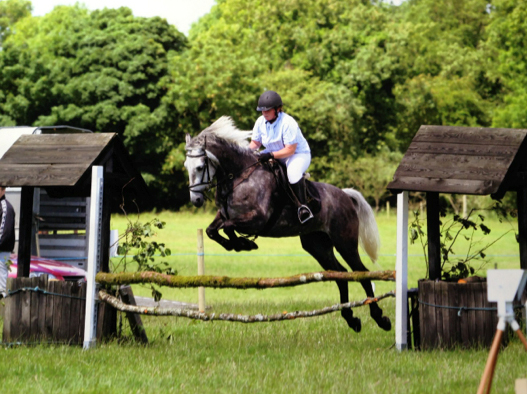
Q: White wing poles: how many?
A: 2